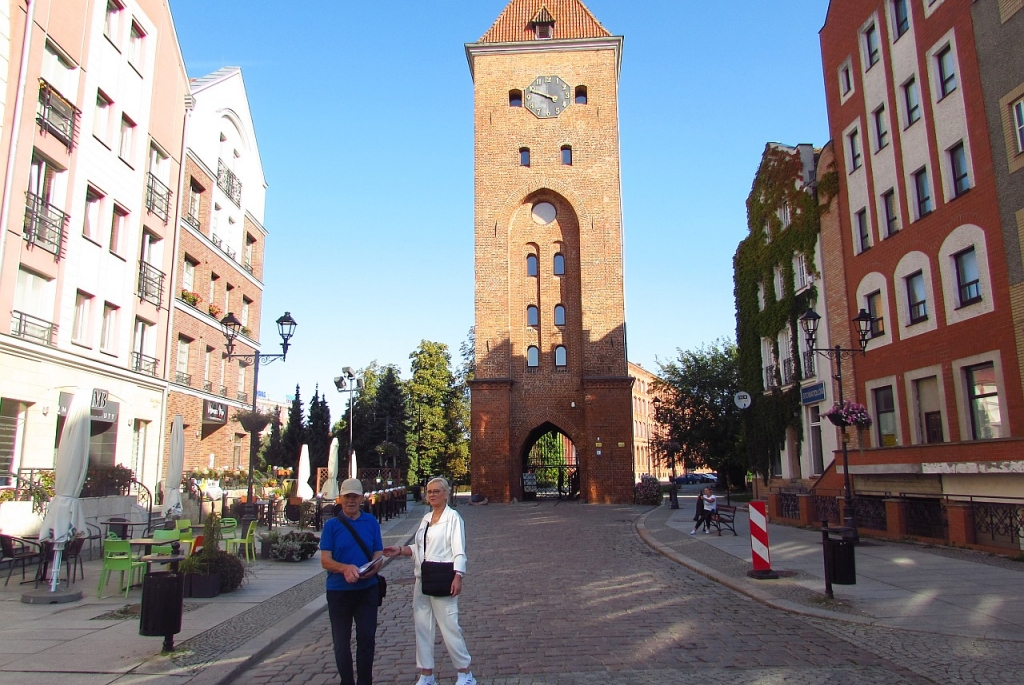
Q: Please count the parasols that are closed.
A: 5